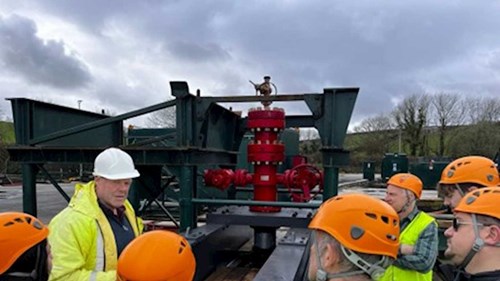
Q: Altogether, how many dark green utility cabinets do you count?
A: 3